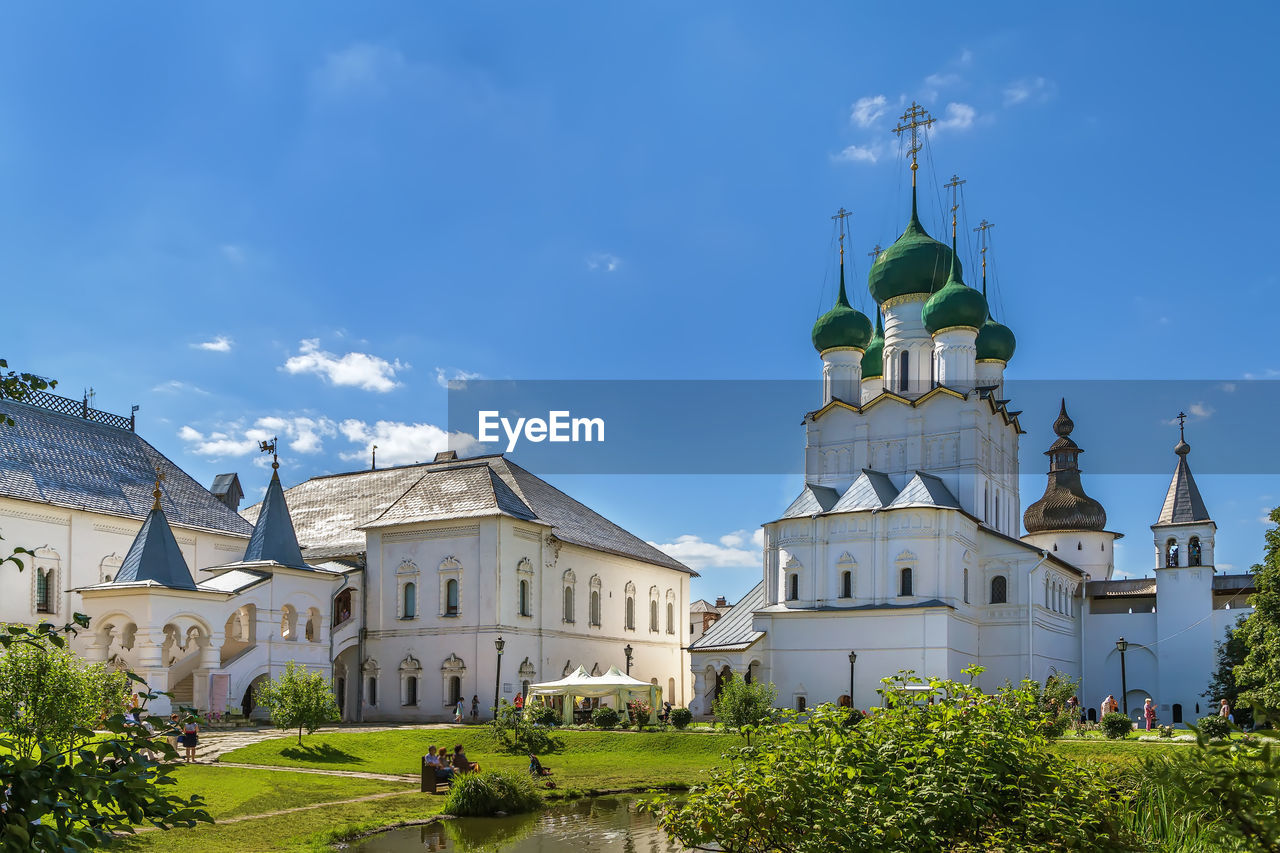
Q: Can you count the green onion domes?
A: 5